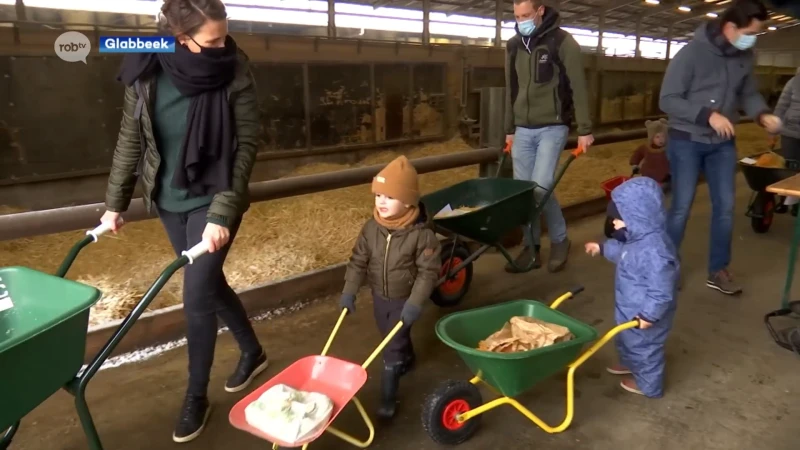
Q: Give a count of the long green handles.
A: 4